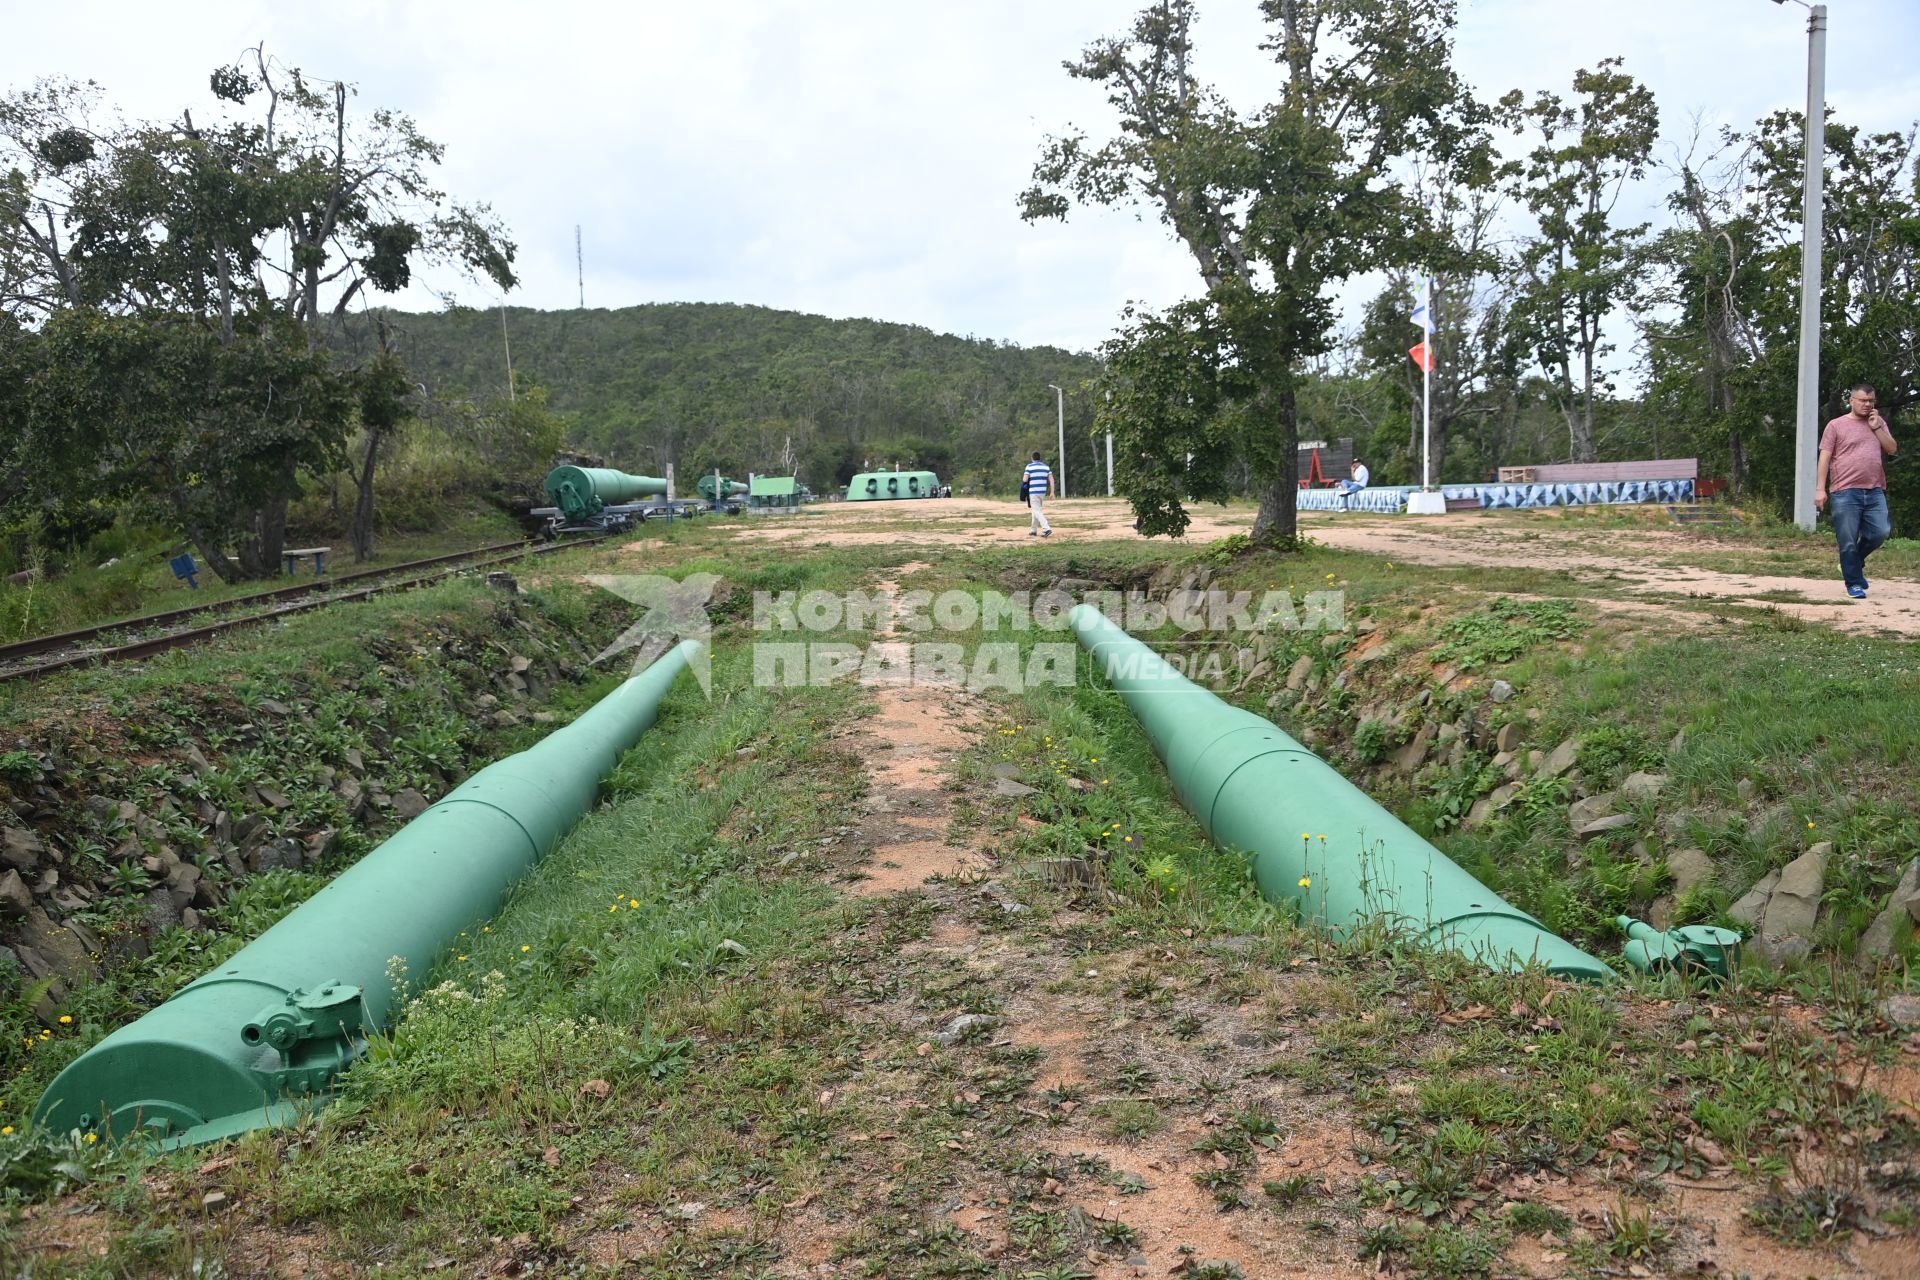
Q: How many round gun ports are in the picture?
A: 3